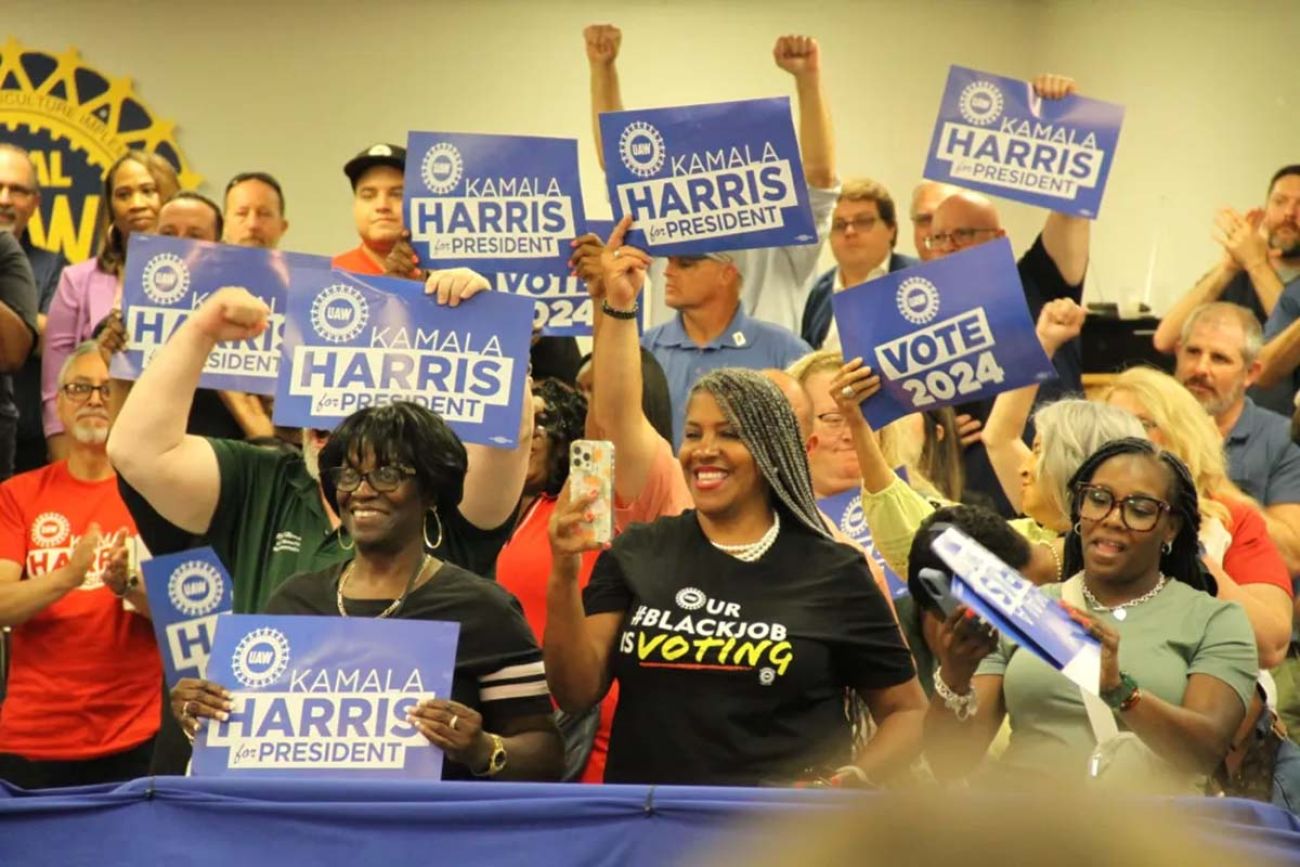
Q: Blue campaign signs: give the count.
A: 11